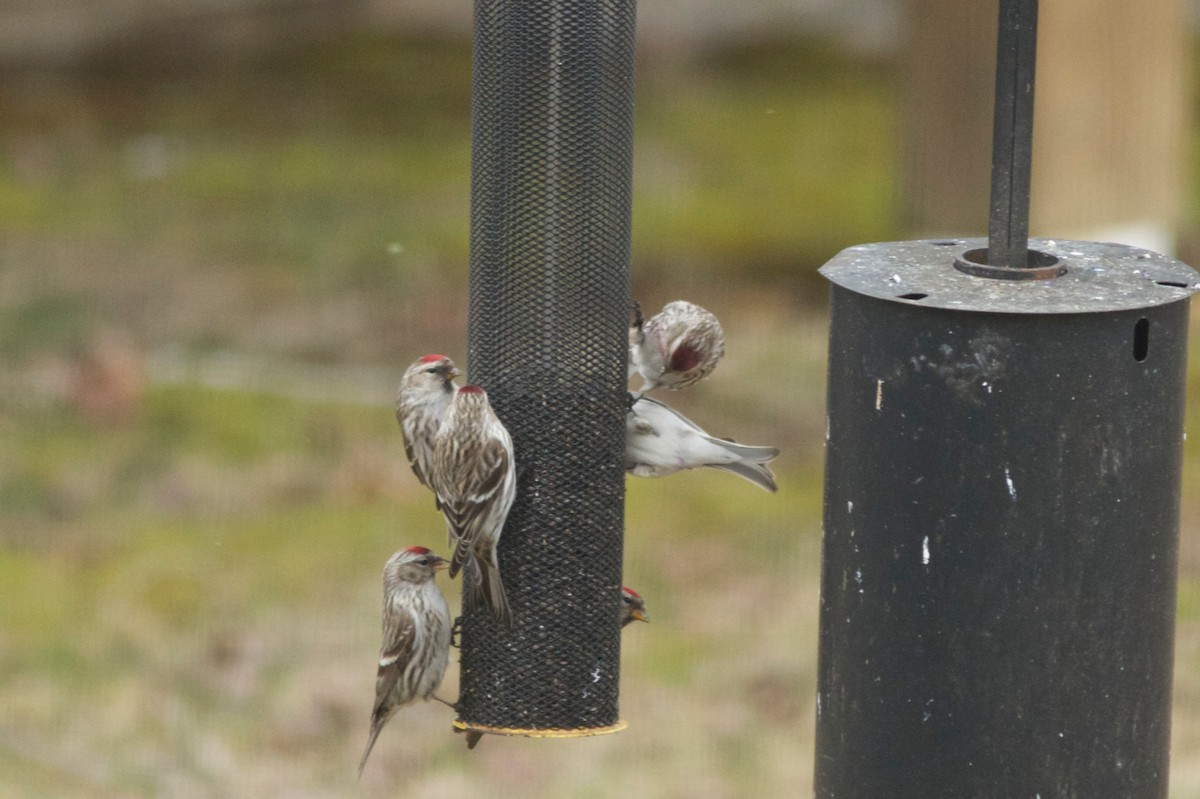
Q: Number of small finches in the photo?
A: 6